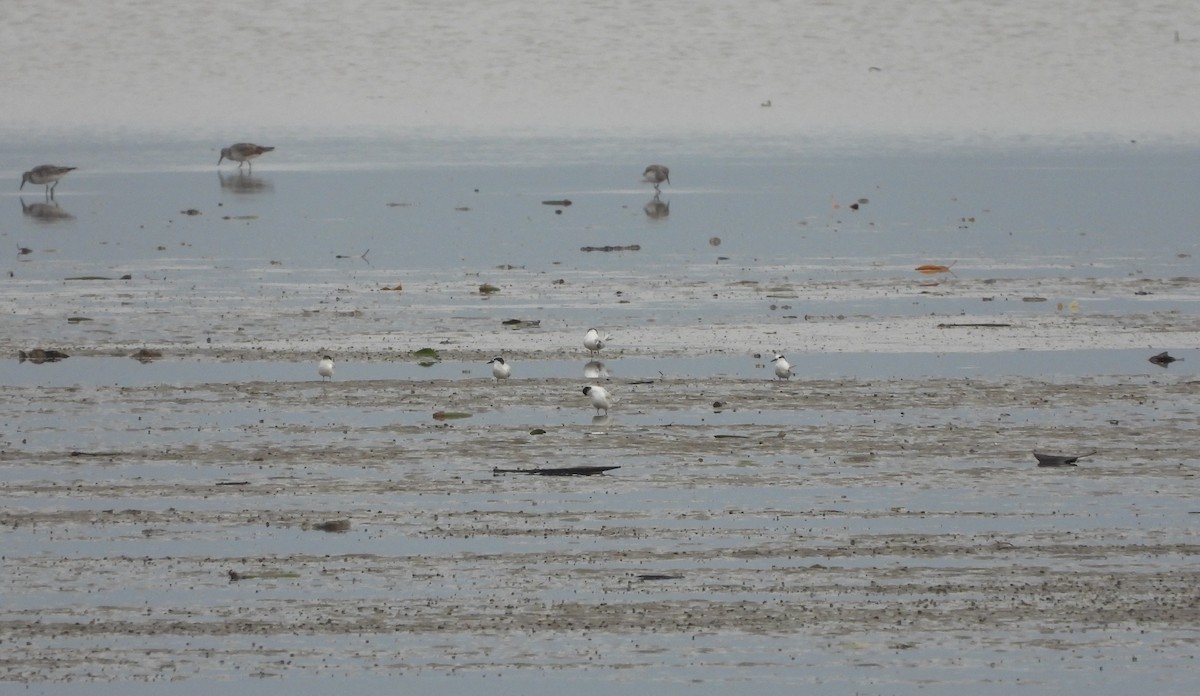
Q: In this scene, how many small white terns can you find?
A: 5